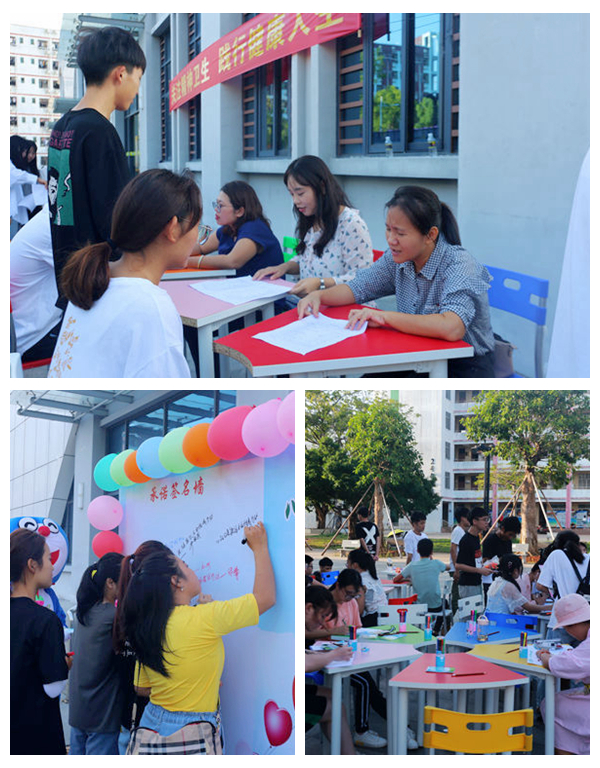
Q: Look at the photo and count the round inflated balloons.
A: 11